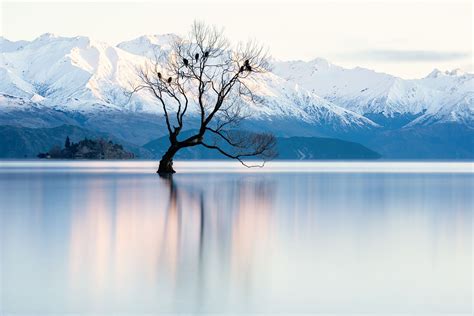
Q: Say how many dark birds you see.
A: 8